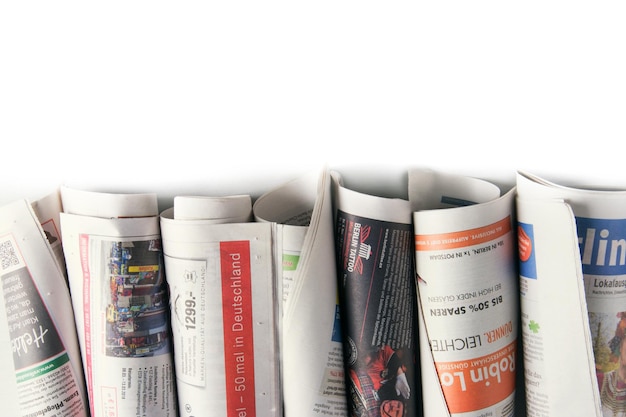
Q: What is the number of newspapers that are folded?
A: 7